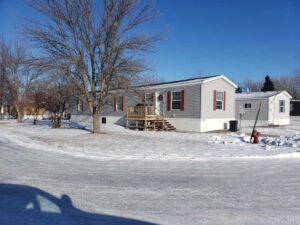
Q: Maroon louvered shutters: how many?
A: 8